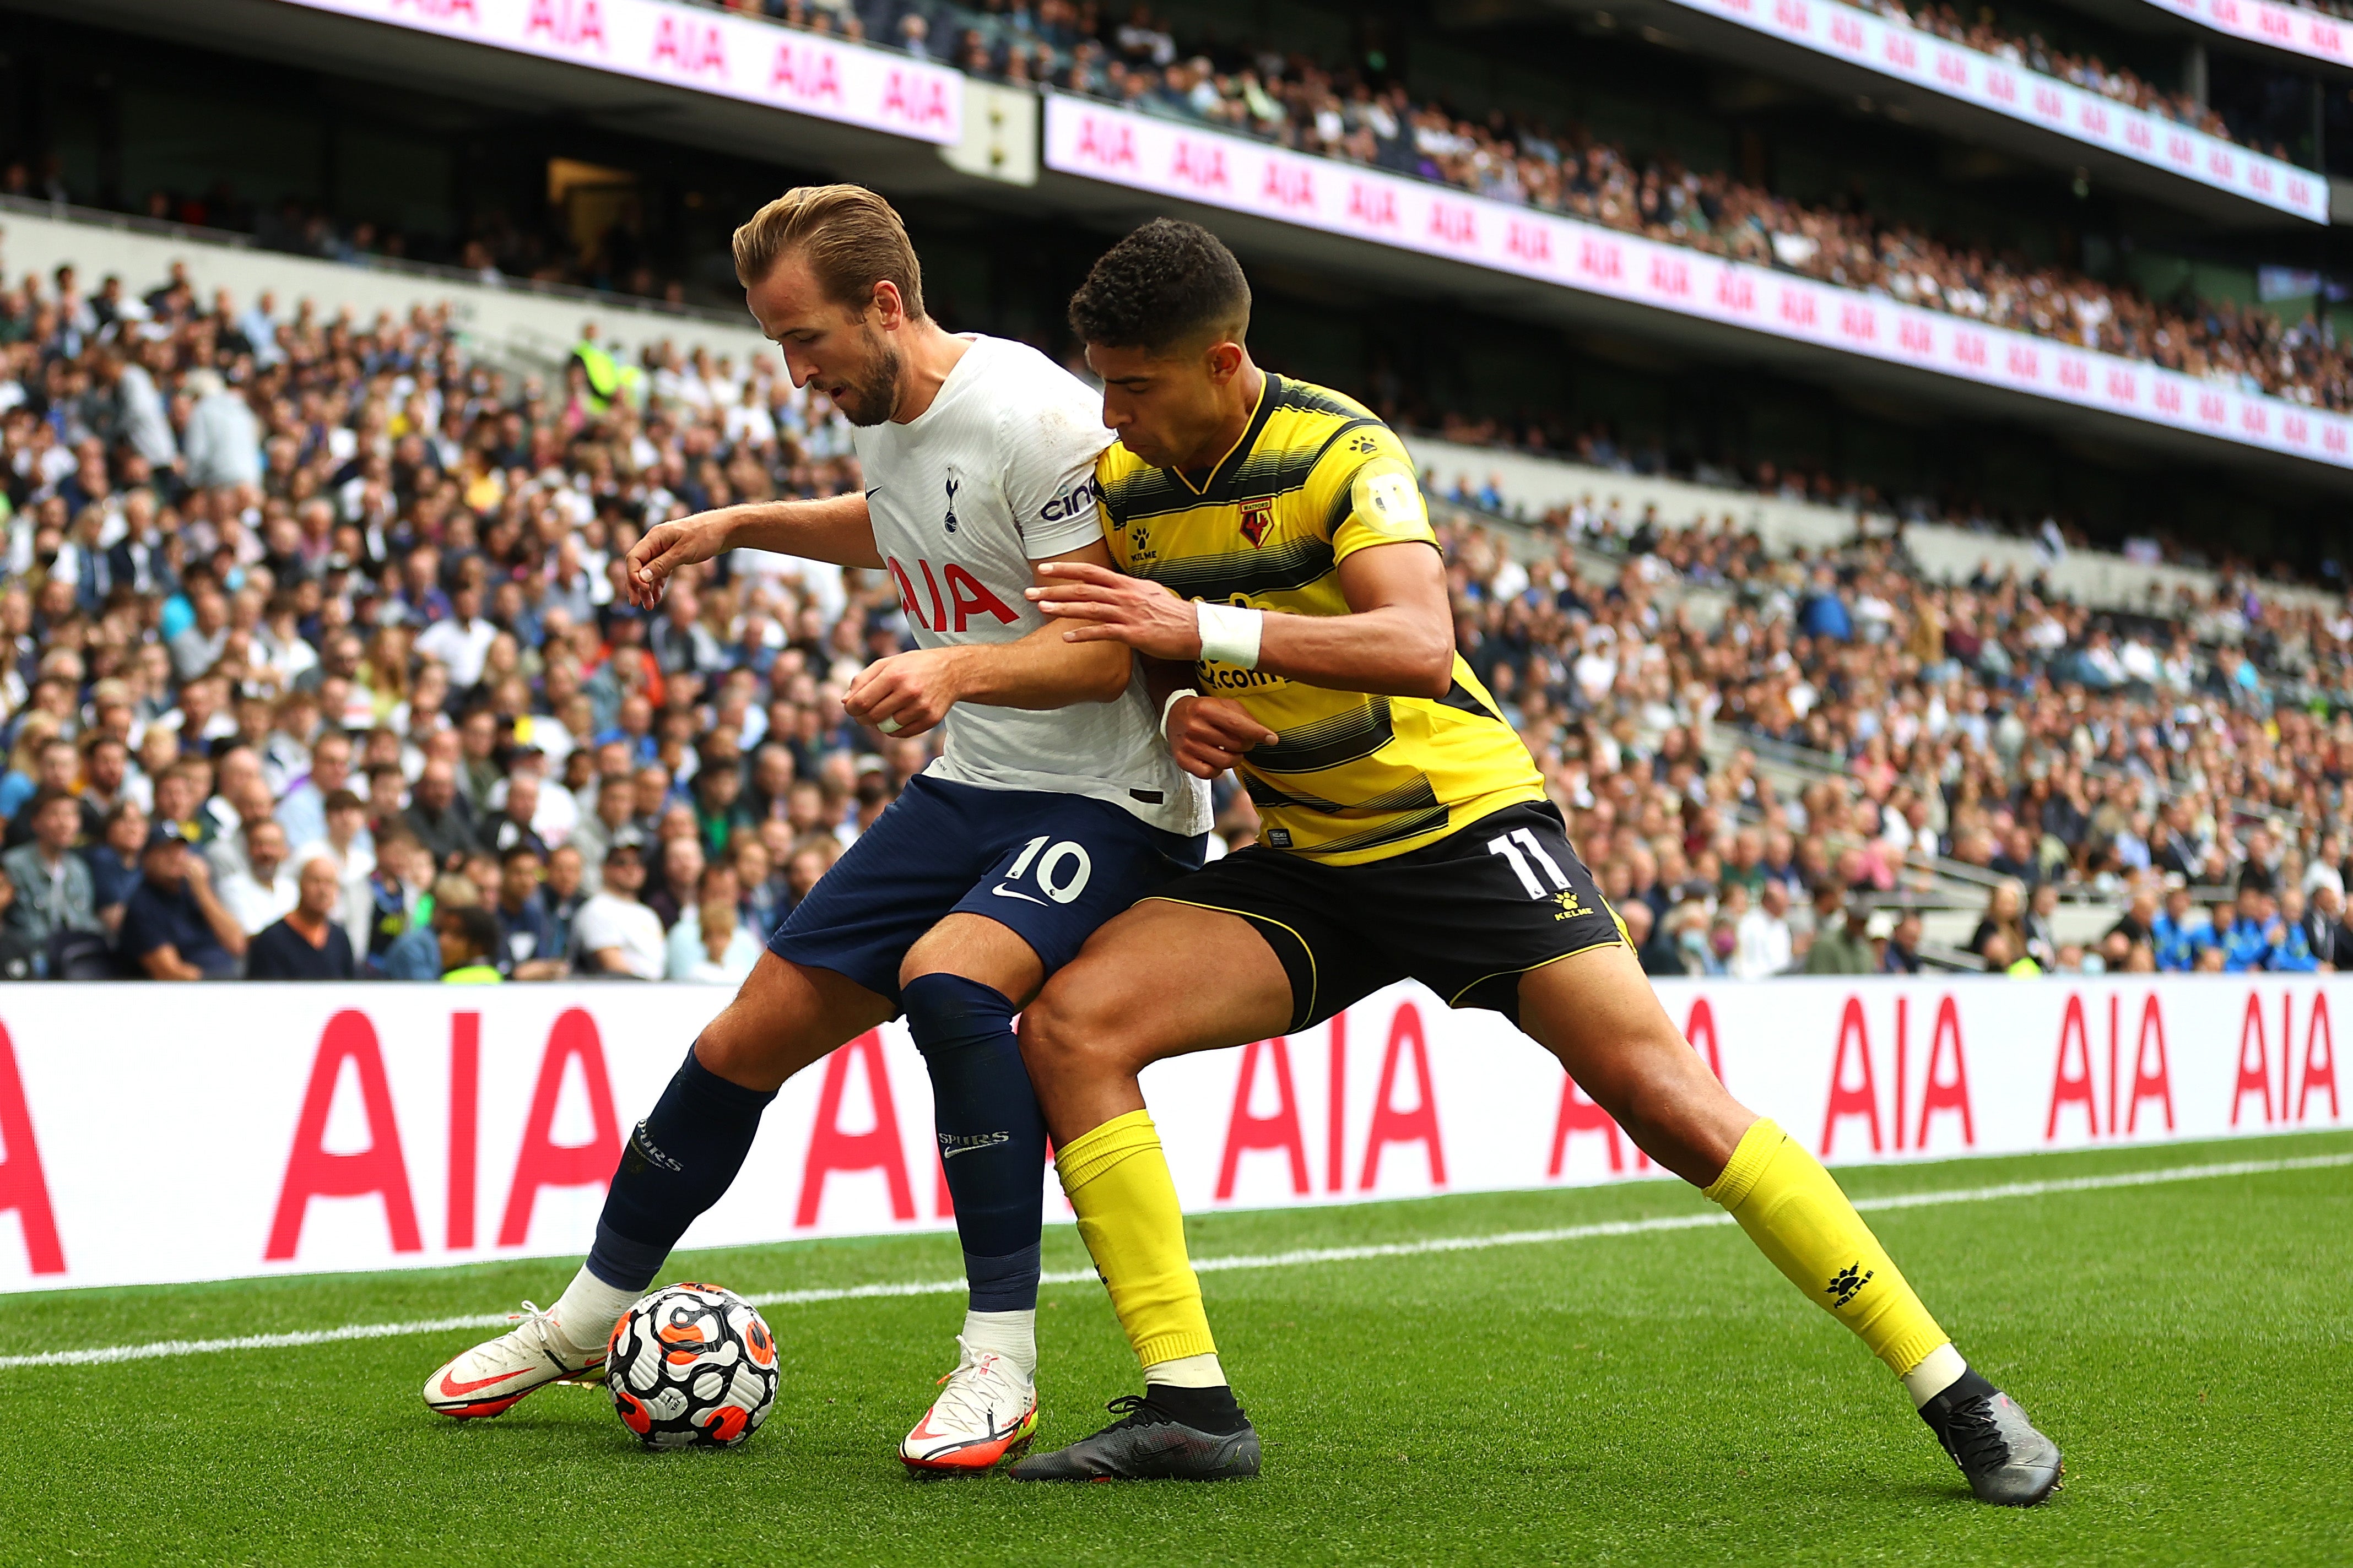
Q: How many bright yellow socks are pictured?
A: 2